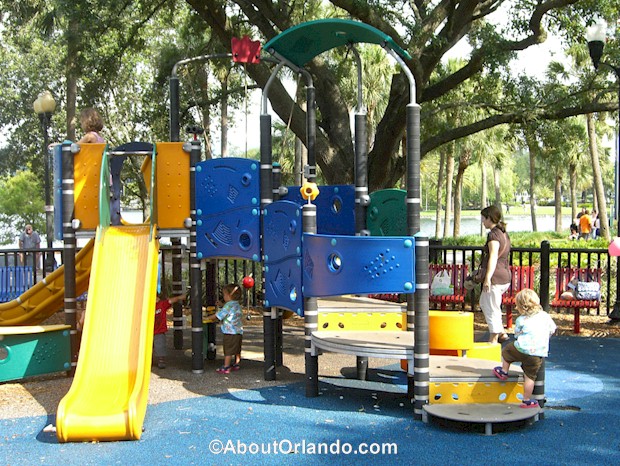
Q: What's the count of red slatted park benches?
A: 3